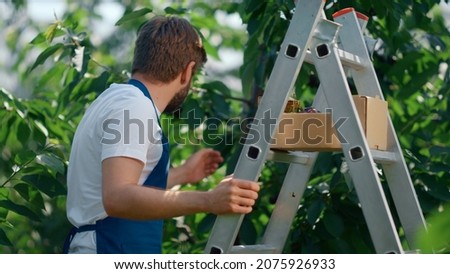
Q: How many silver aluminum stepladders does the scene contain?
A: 1